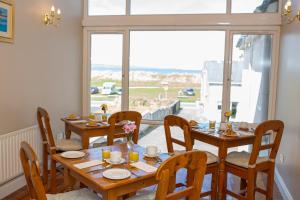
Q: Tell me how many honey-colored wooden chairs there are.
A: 6